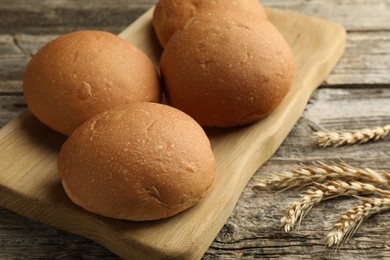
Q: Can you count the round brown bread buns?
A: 4